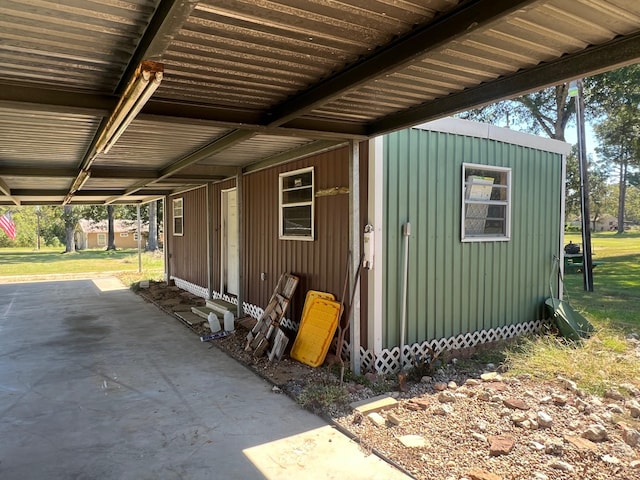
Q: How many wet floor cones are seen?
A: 0